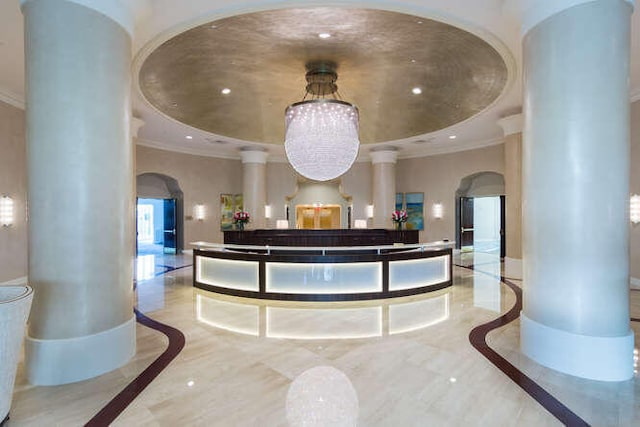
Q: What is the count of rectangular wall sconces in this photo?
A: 6